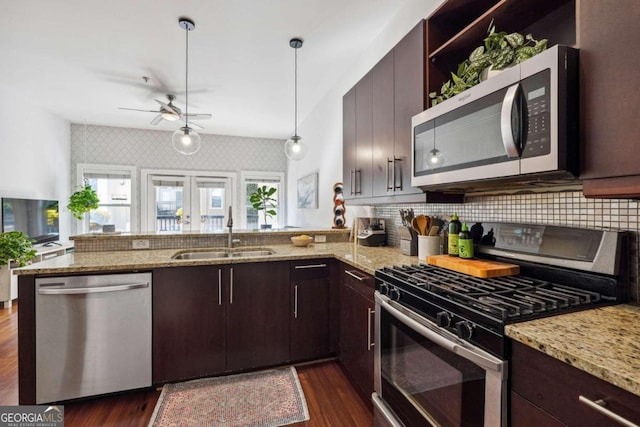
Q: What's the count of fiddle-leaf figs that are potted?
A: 1